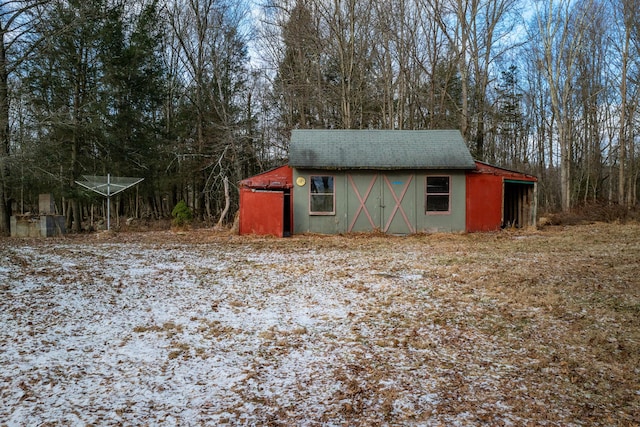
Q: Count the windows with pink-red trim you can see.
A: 2